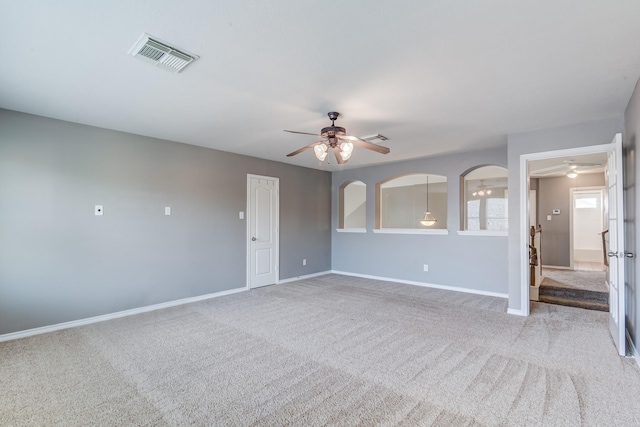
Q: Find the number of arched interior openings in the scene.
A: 3